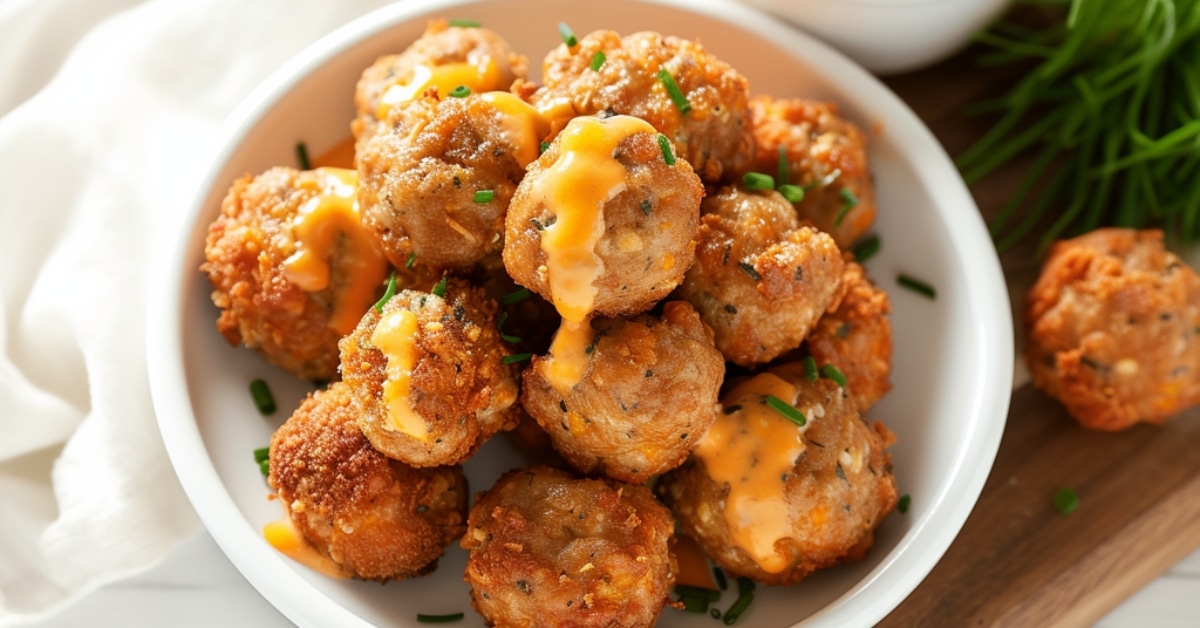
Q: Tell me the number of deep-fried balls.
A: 14